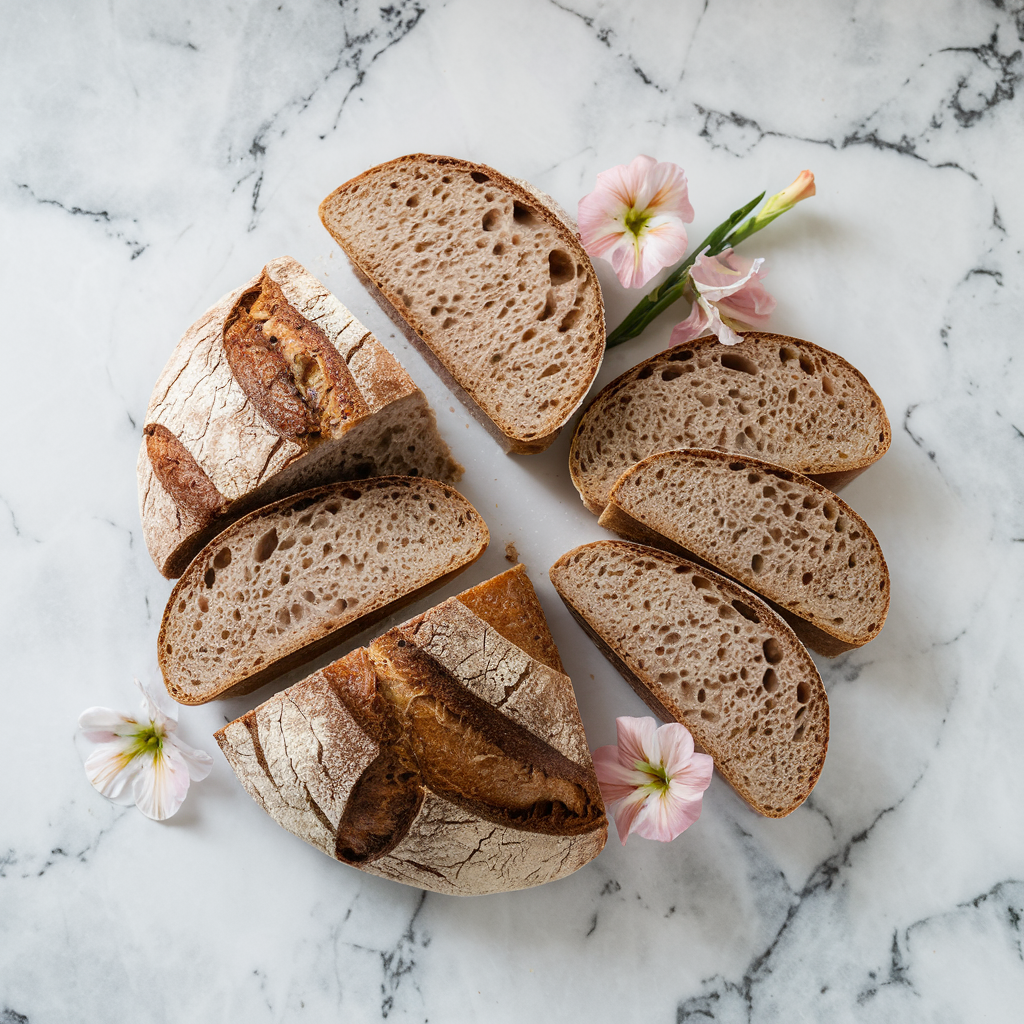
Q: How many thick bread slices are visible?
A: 5